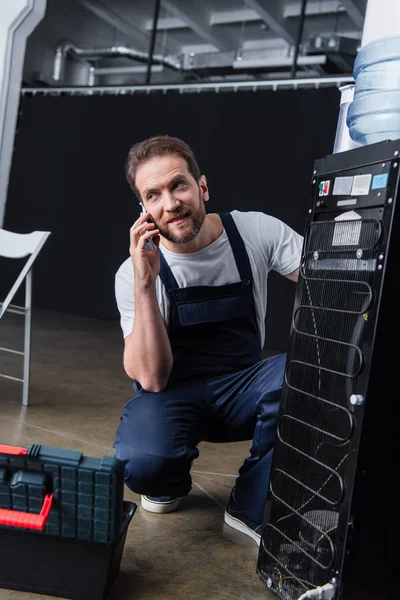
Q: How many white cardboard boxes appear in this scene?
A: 0